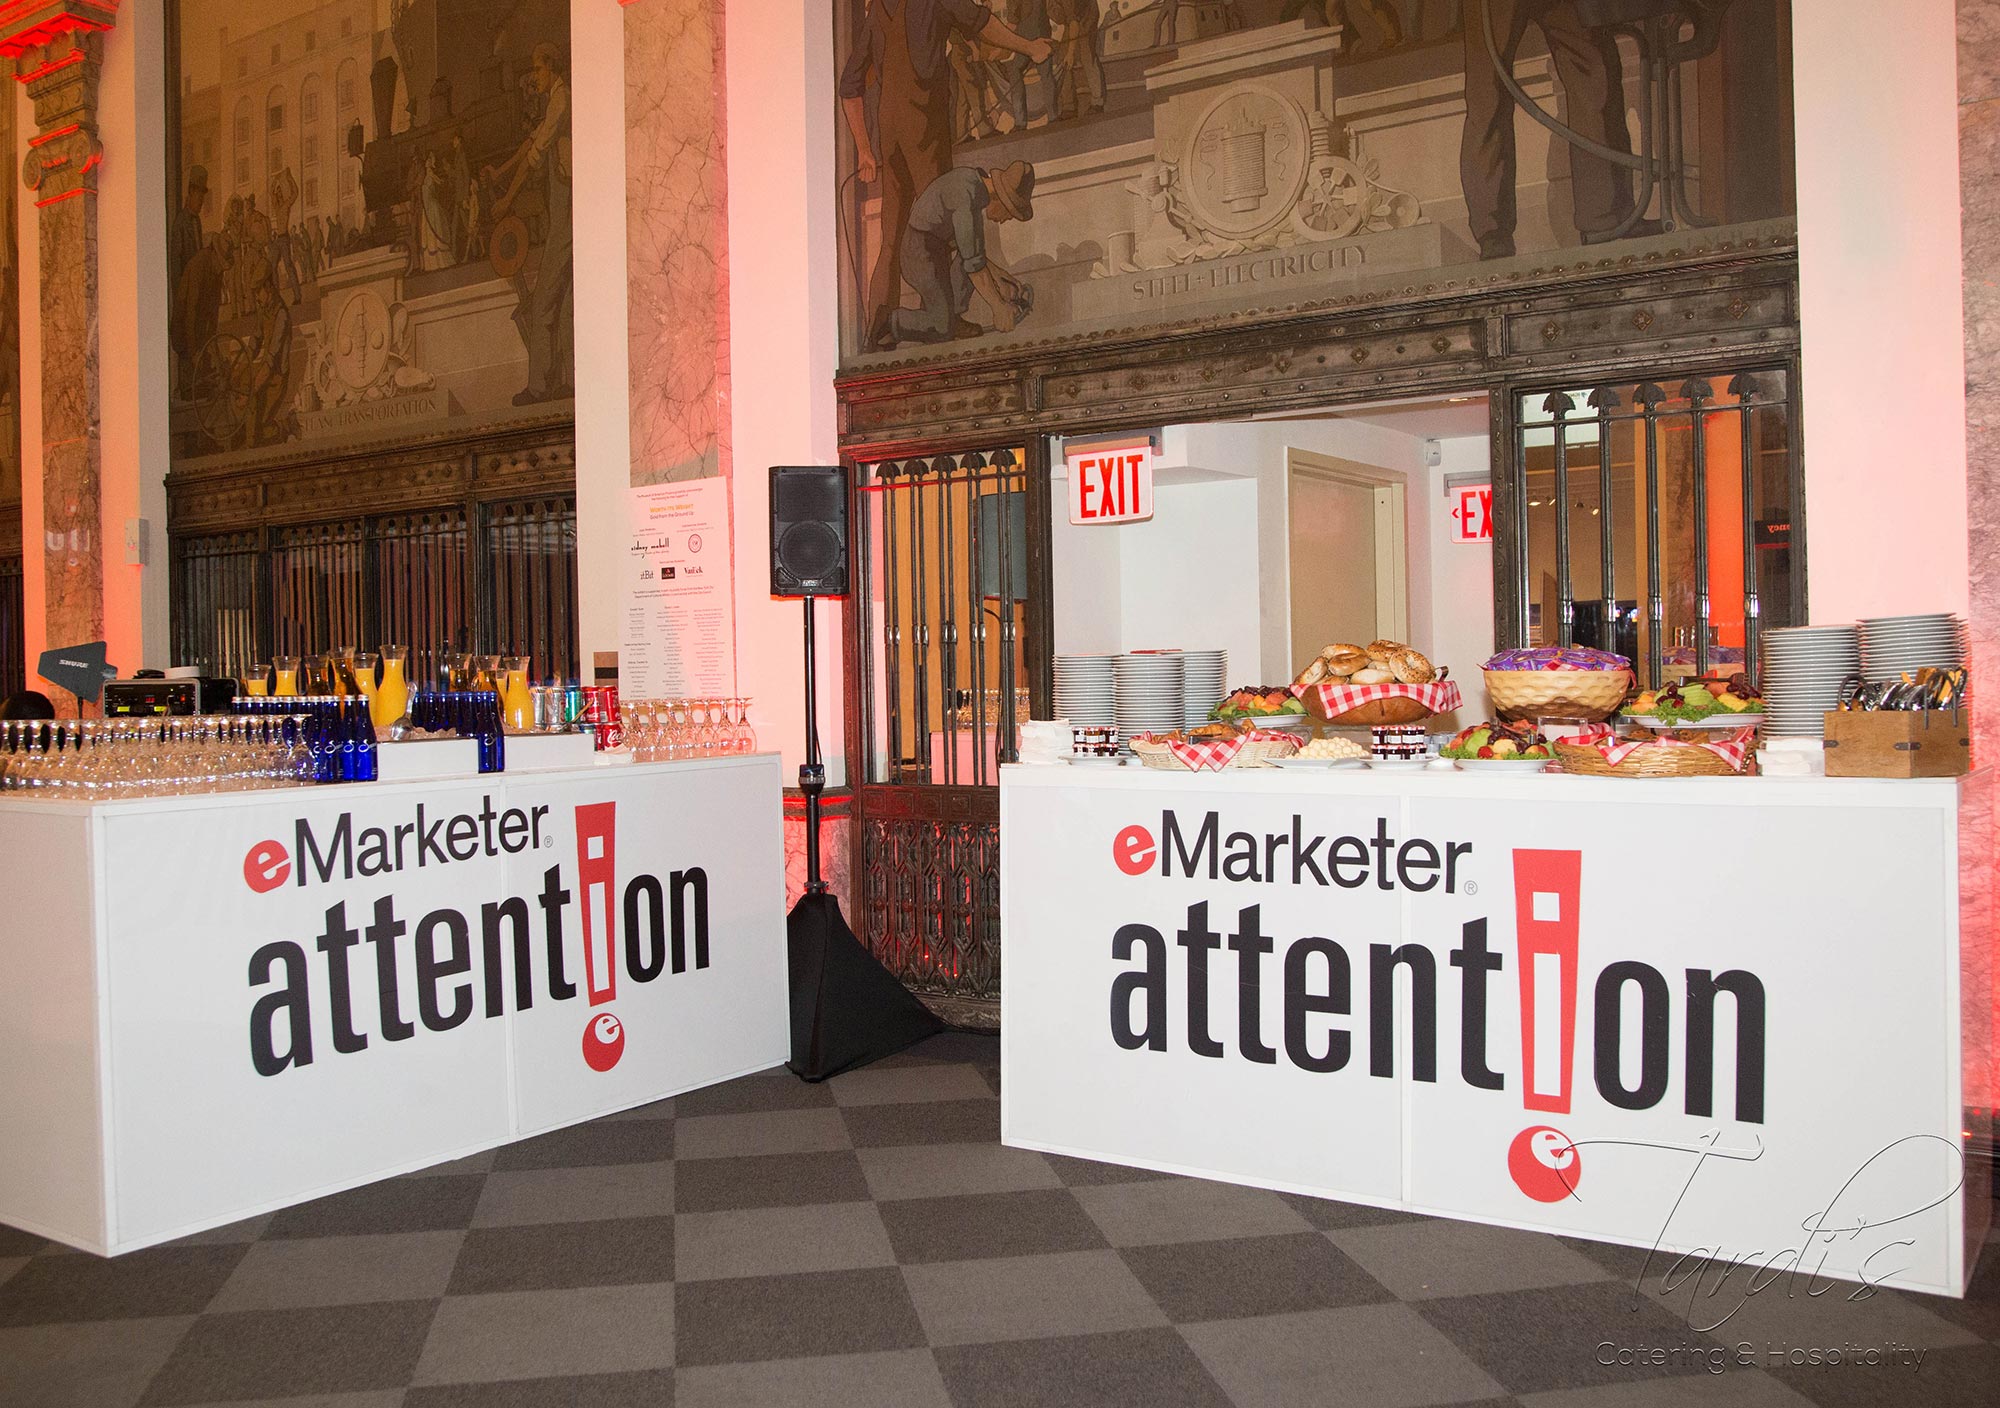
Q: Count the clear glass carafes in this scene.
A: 10